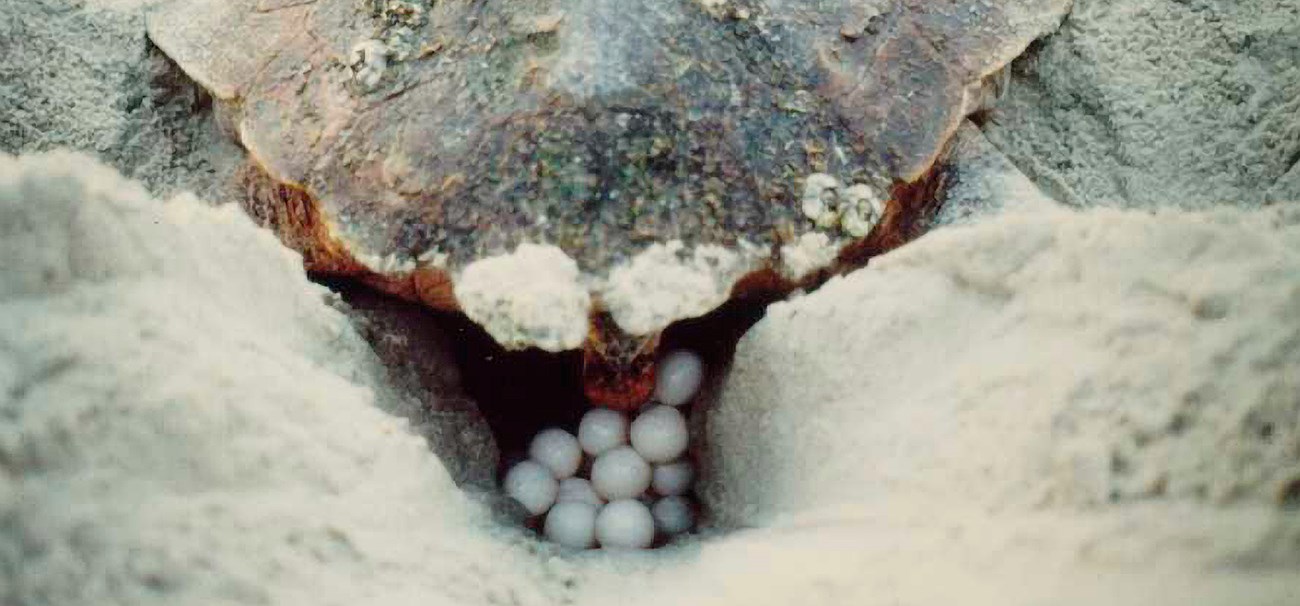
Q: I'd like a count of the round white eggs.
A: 11